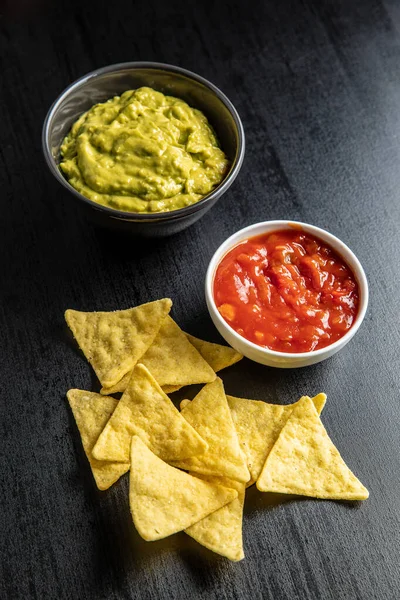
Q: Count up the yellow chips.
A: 10